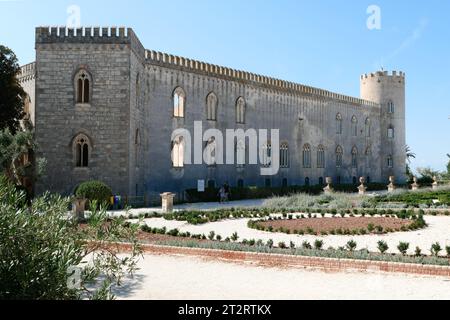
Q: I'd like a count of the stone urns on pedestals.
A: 5